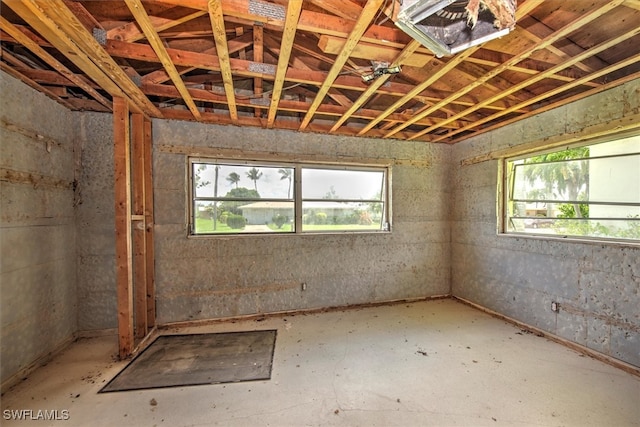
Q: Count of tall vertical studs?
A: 3